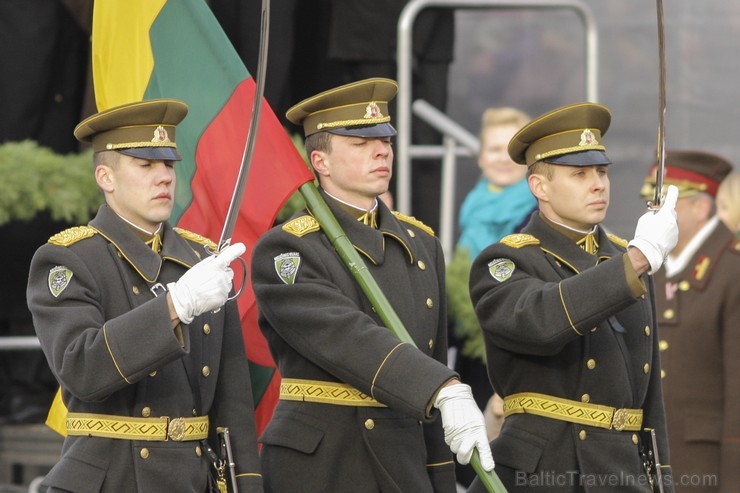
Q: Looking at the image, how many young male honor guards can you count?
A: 3